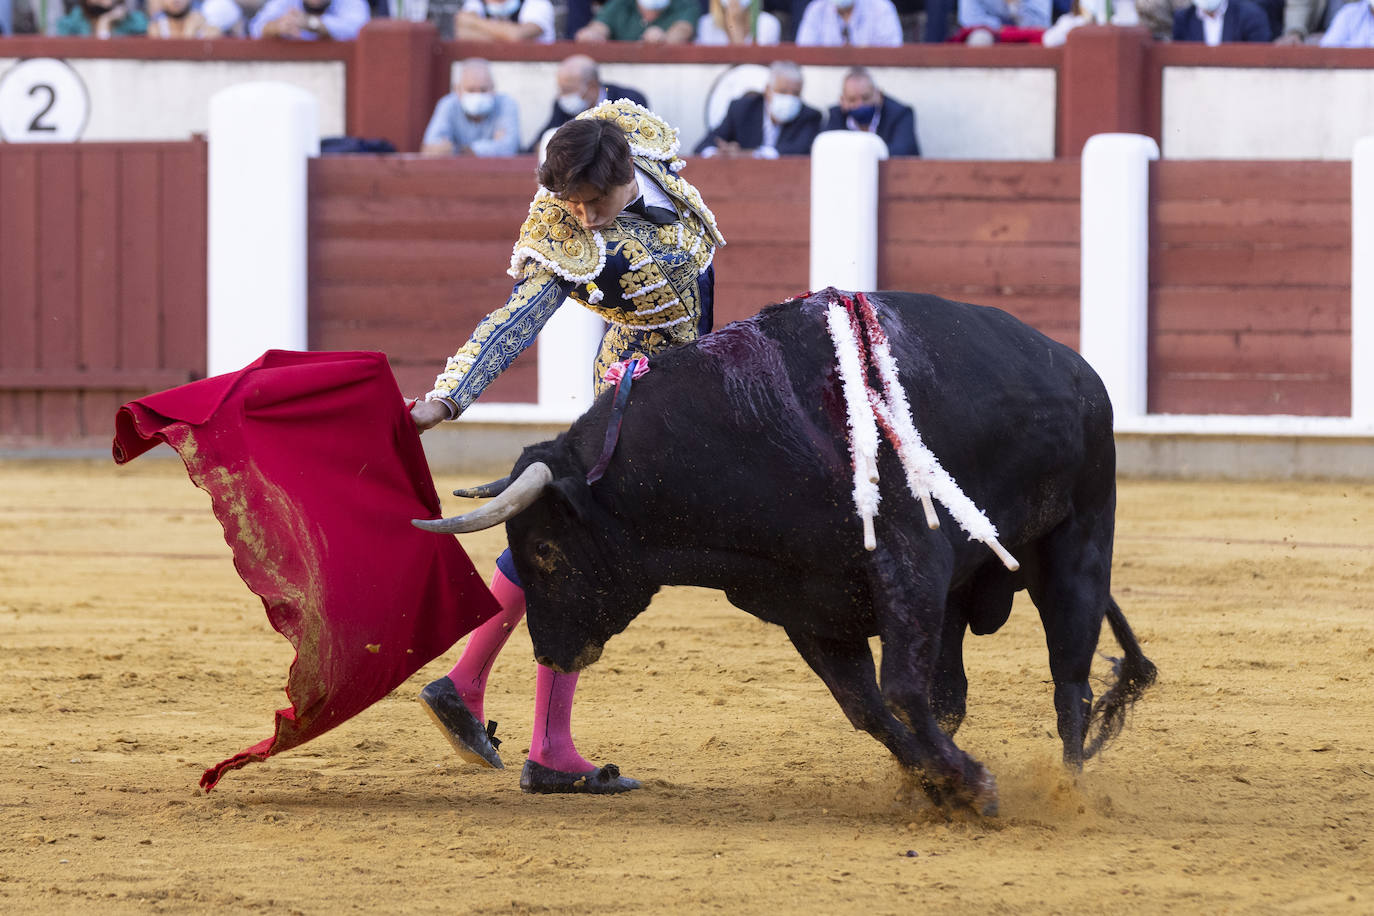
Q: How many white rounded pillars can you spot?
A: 5